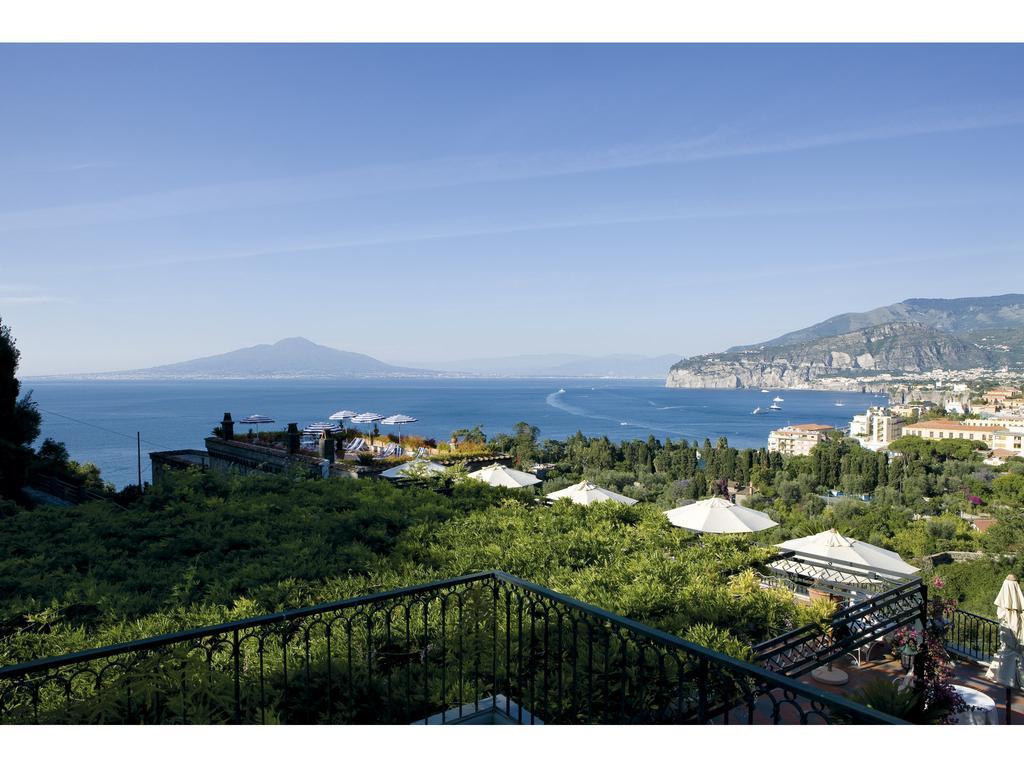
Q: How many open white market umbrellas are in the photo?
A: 5